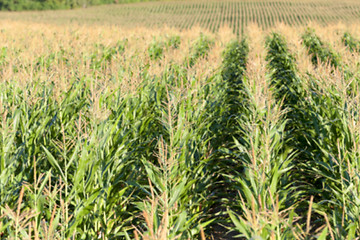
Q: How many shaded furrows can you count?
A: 2